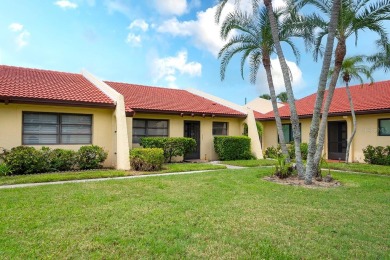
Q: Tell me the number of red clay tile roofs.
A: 3